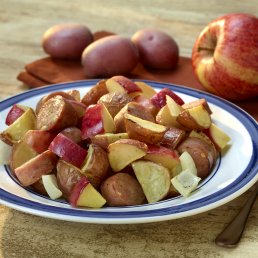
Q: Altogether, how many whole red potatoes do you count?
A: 3